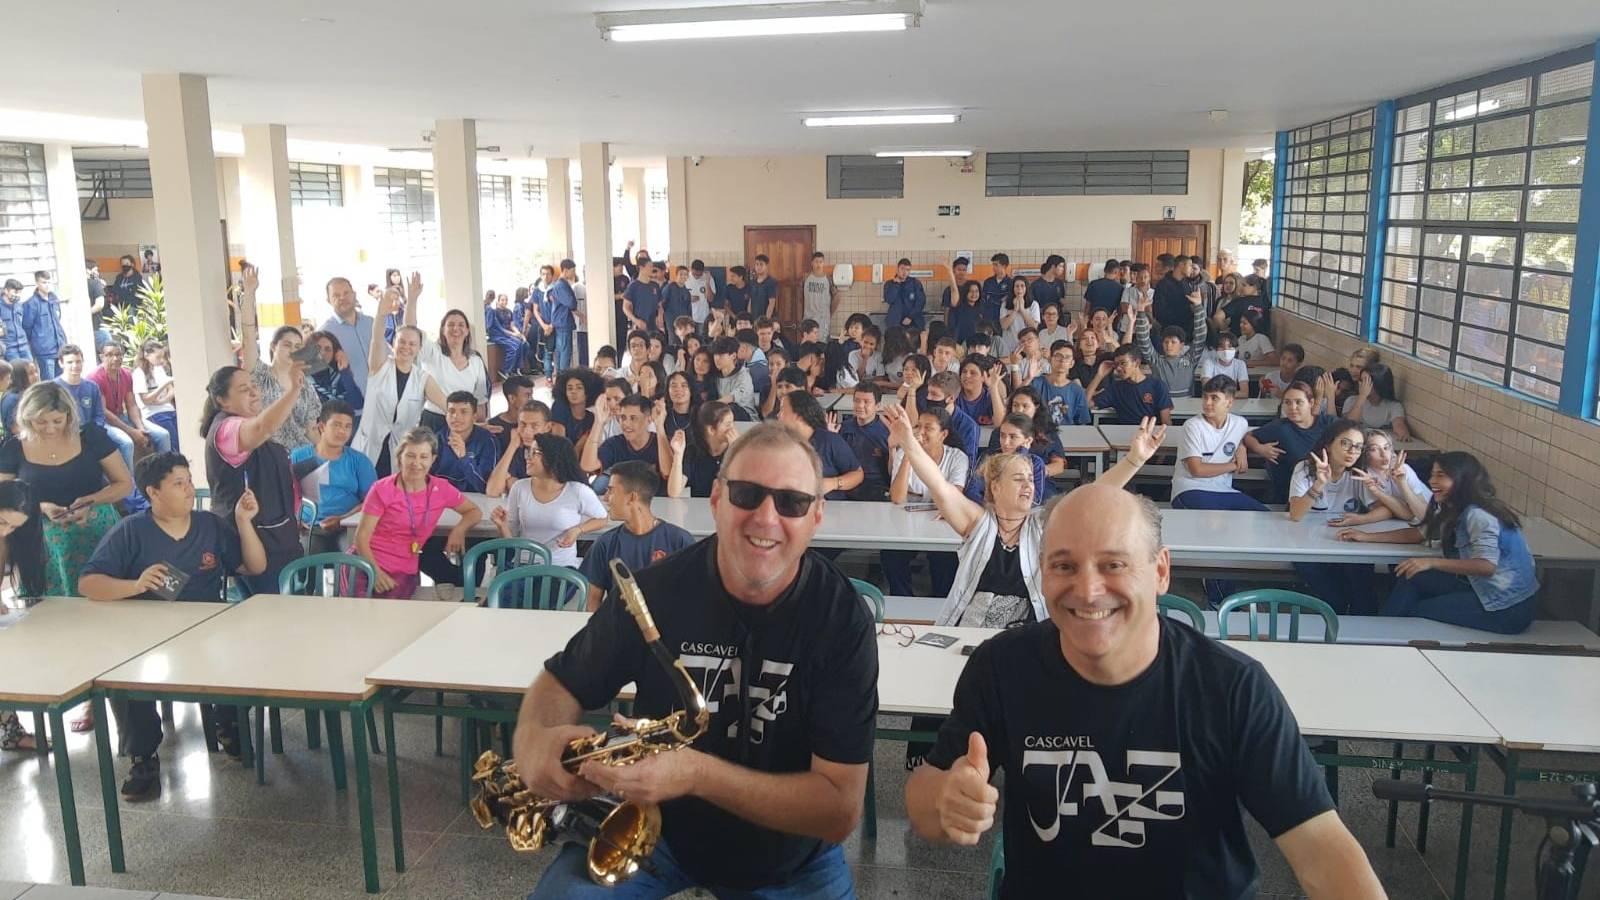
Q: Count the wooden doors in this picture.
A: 2